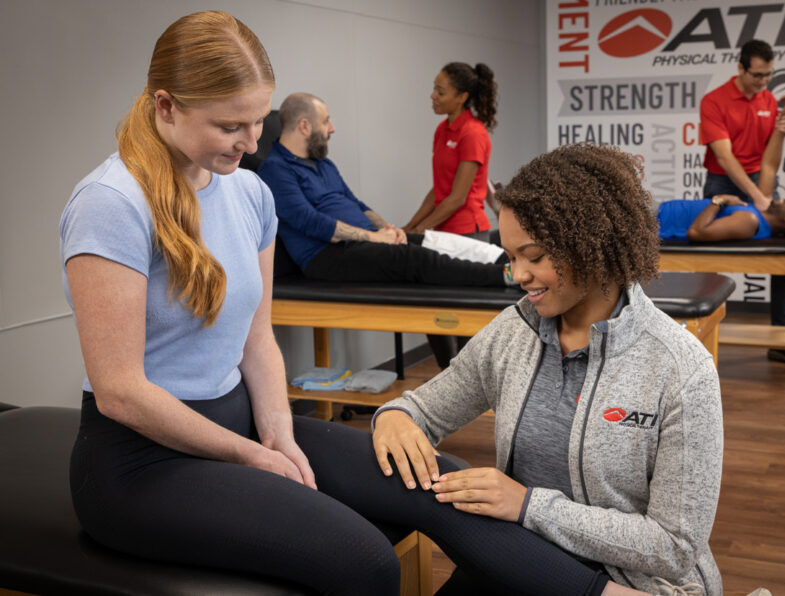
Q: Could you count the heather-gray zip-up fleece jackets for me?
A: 1